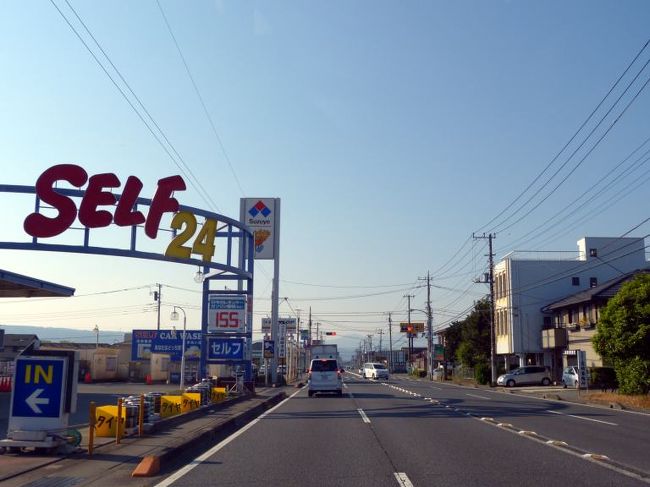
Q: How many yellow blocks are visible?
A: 4